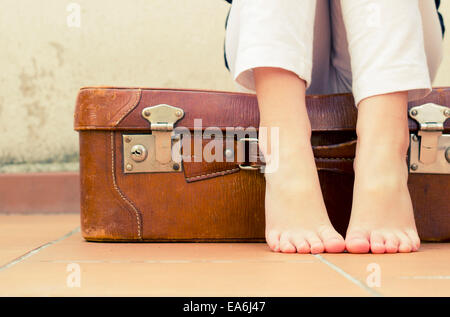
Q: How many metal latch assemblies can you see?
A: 2